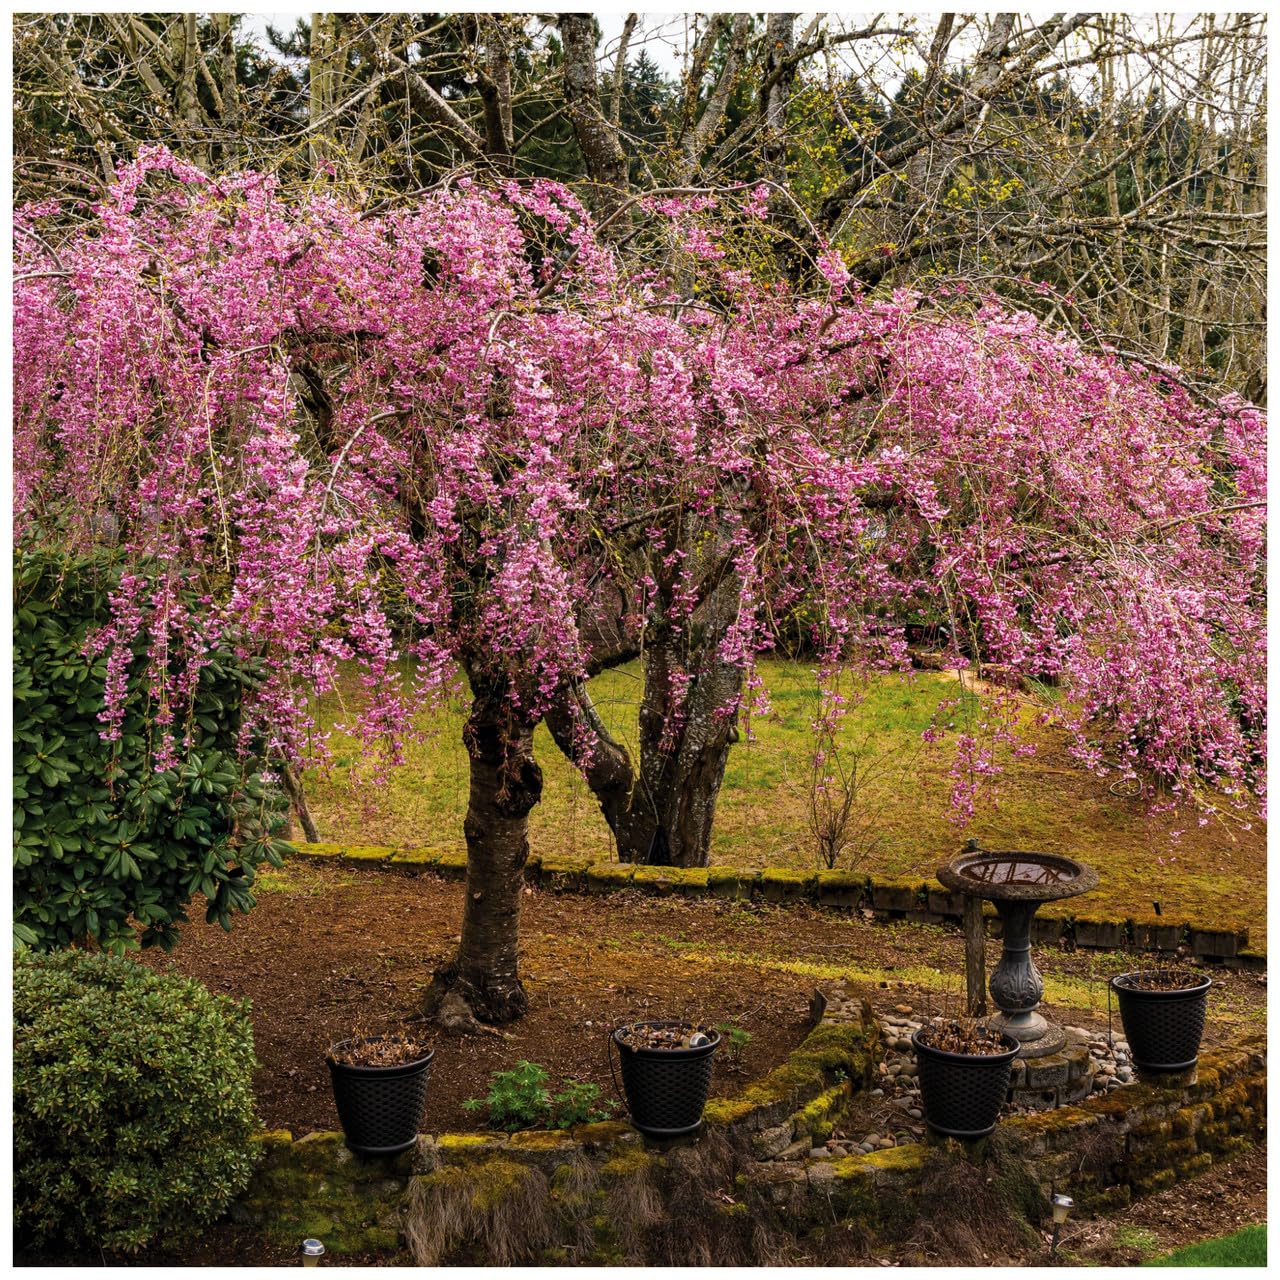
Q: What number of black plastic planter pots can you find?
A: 4